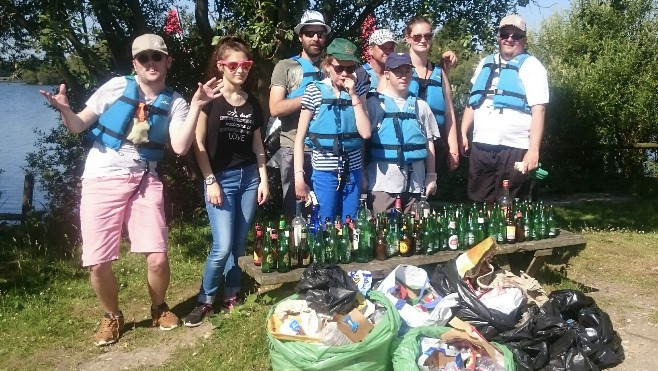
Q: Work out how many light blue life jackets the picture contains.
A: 7